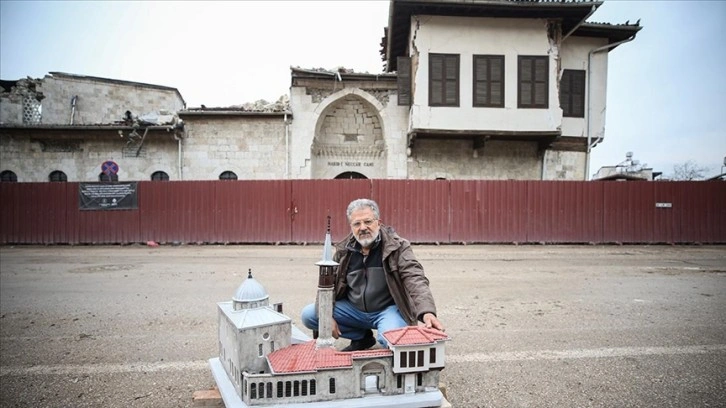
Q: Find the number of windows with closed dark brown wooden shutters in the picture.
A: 4